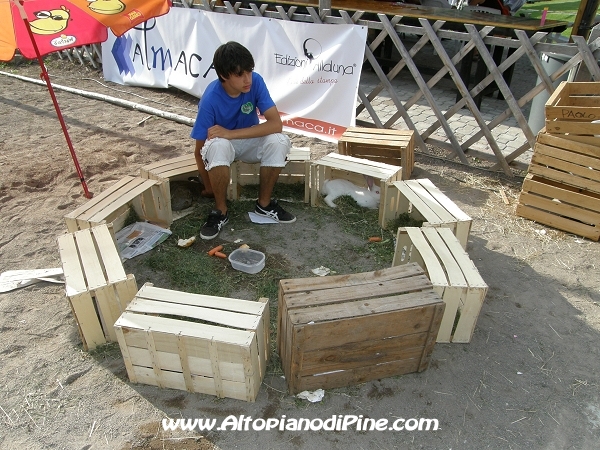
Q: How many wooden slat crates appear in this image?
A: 13